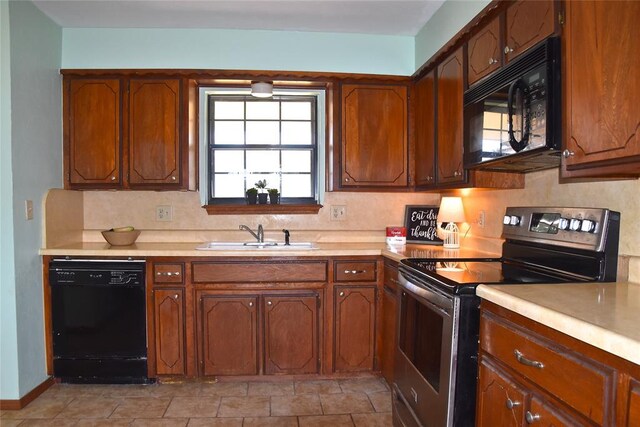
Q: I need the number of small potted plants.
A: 3